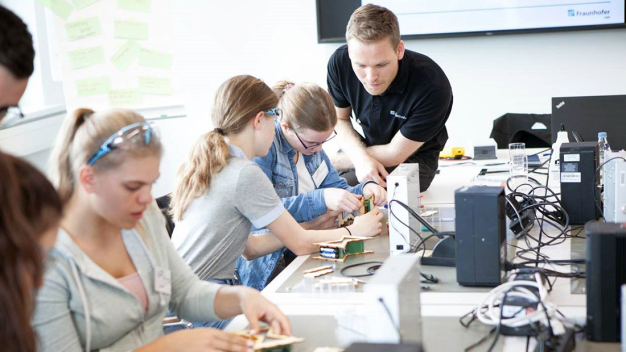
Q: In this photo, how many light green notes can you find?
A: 11